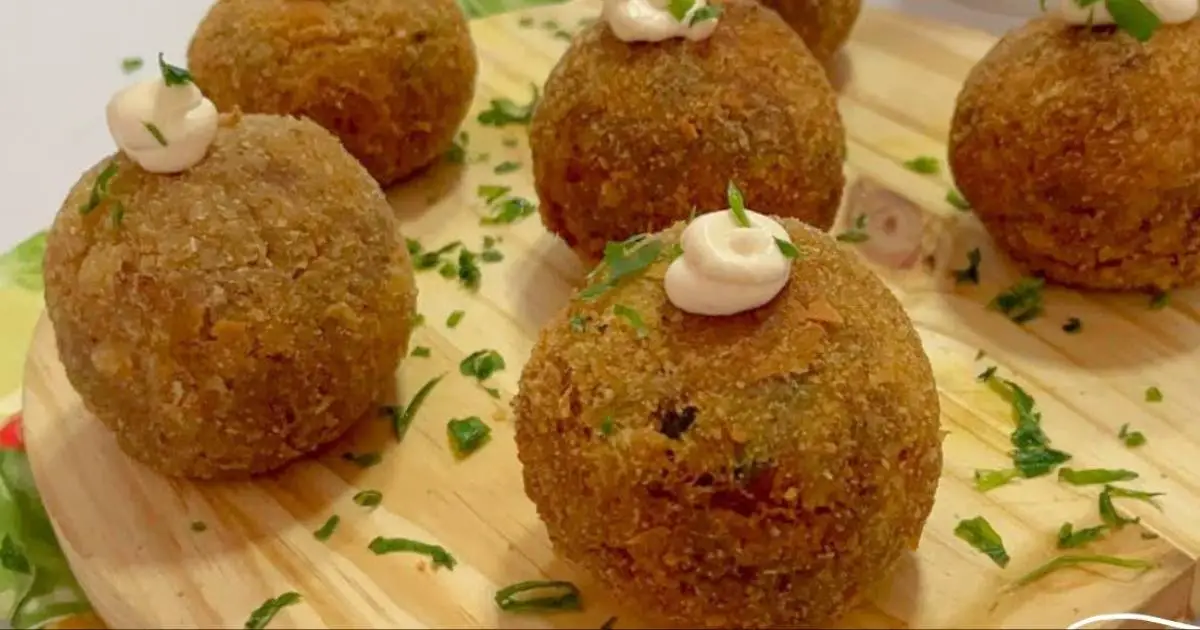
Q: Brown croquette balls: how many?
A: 6